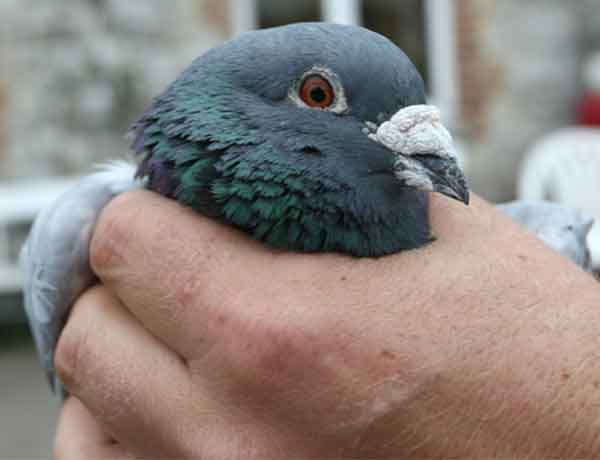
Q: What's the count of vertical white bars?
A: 3